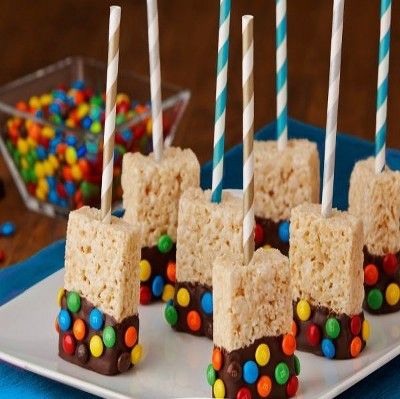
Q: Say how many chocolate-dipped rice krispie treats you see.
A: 7